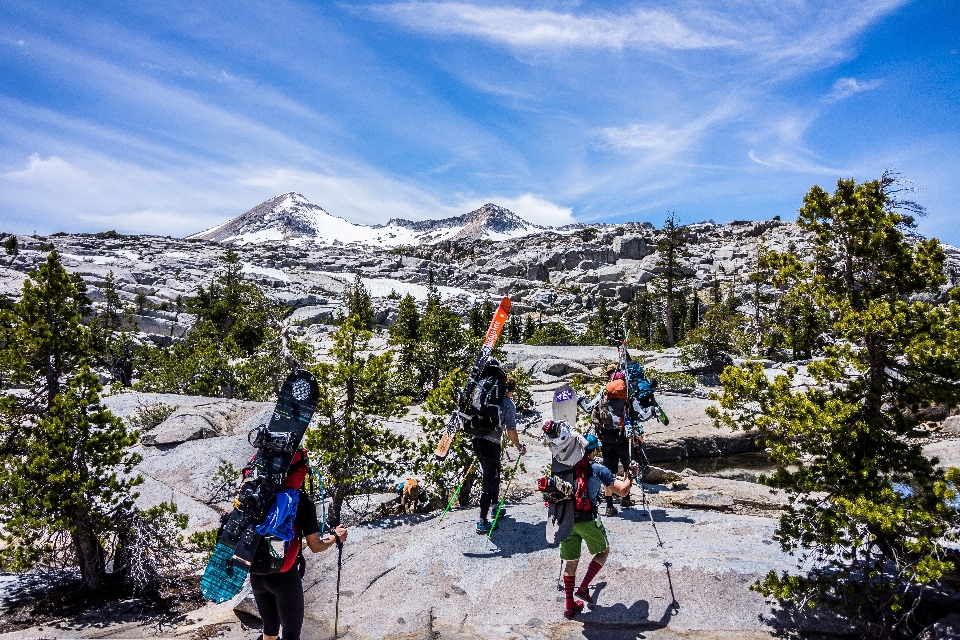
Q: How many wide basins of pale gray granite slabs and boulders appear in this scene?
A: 1